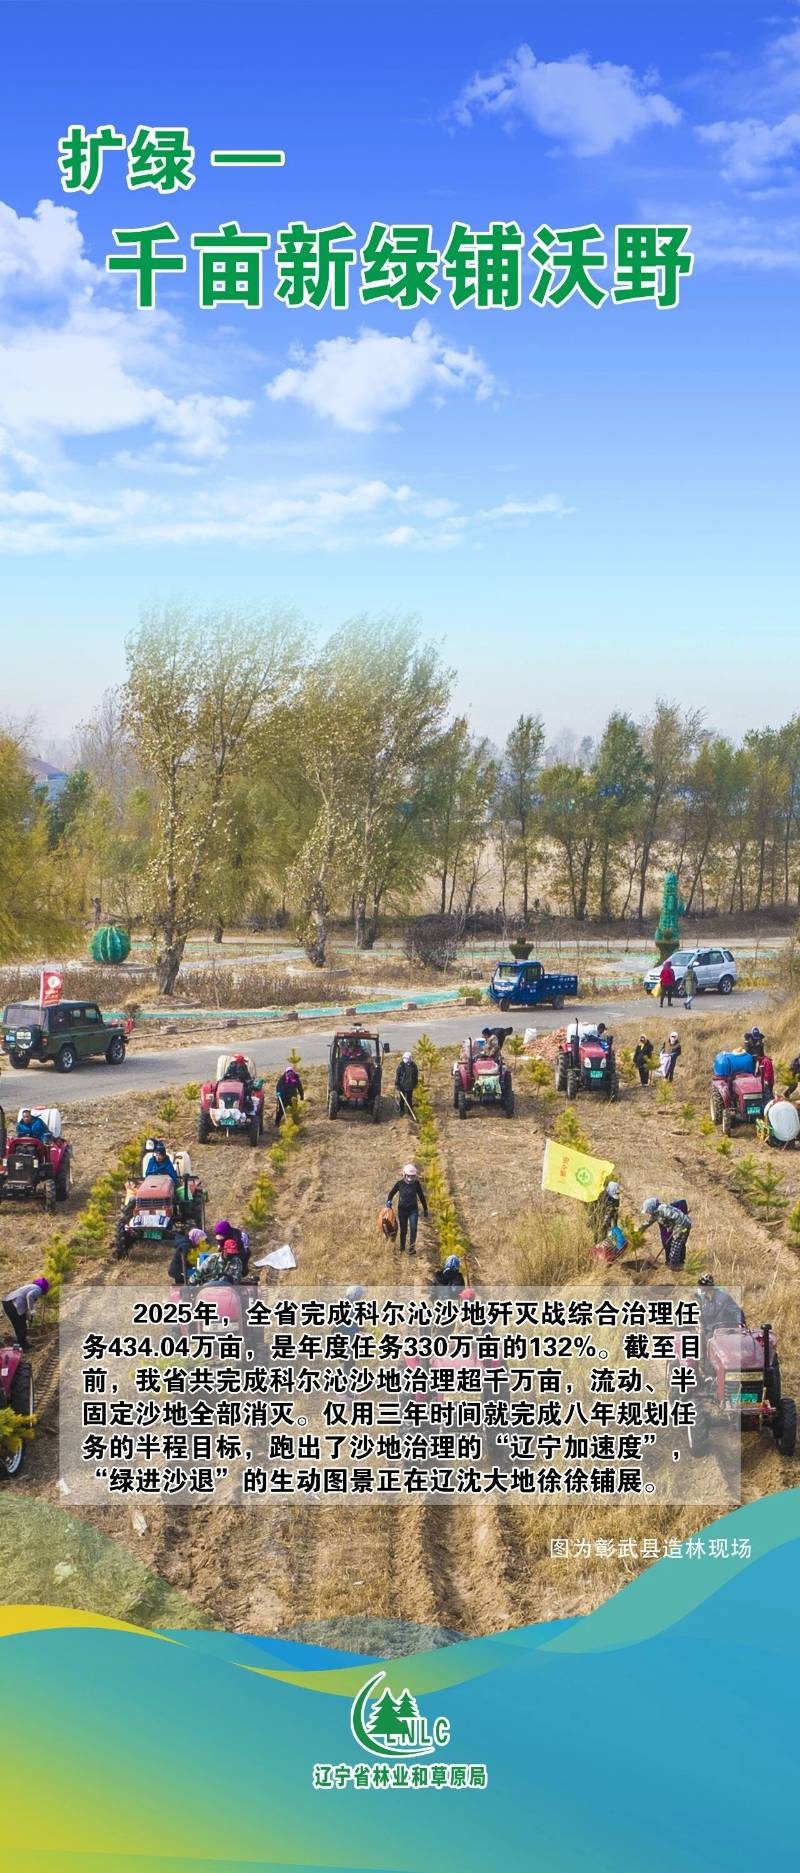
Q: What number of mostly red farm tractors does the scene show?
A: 11